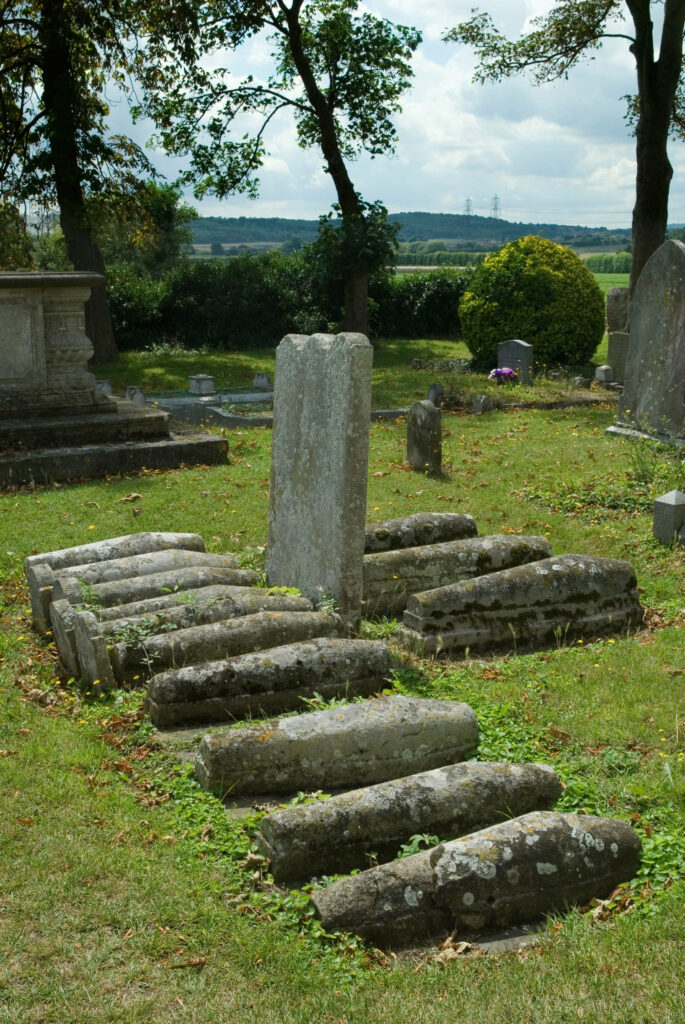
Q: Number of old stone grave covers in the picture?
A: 13